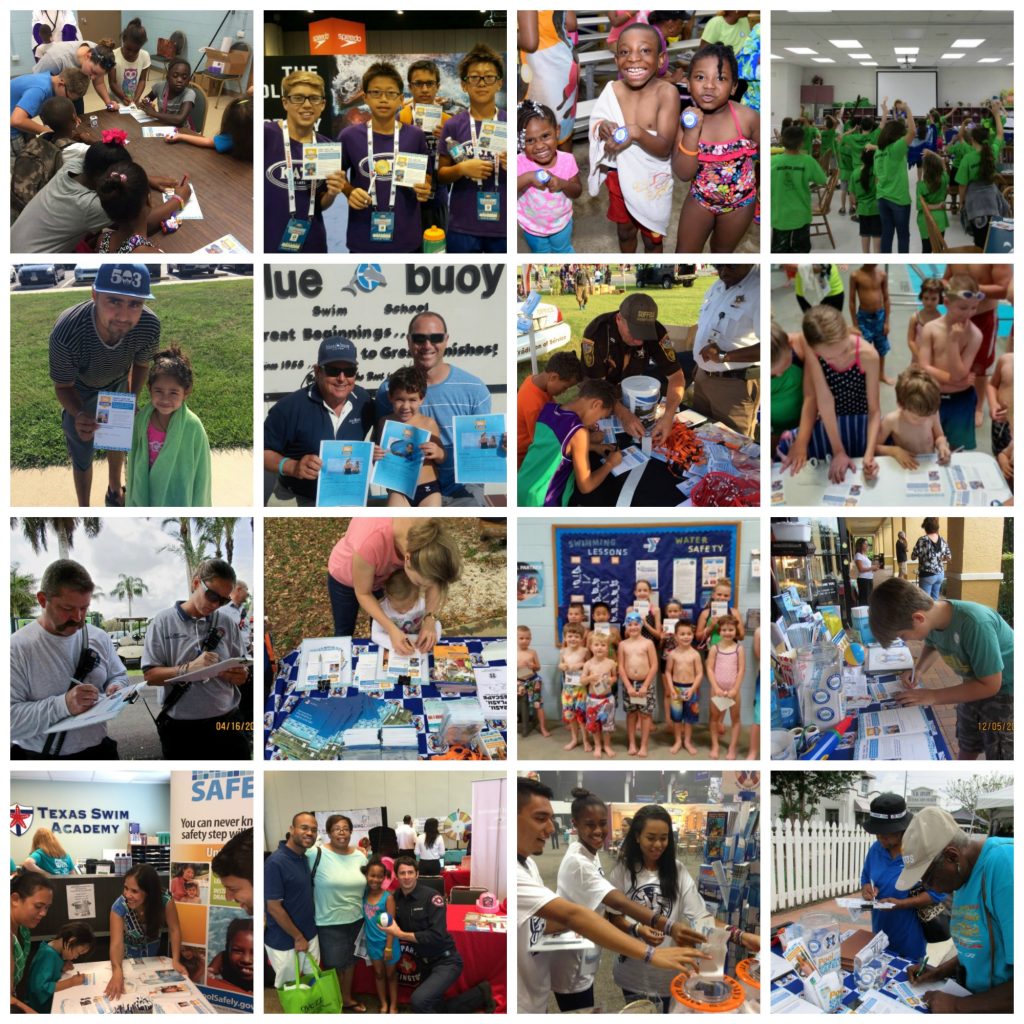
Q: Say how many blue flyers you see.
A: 3